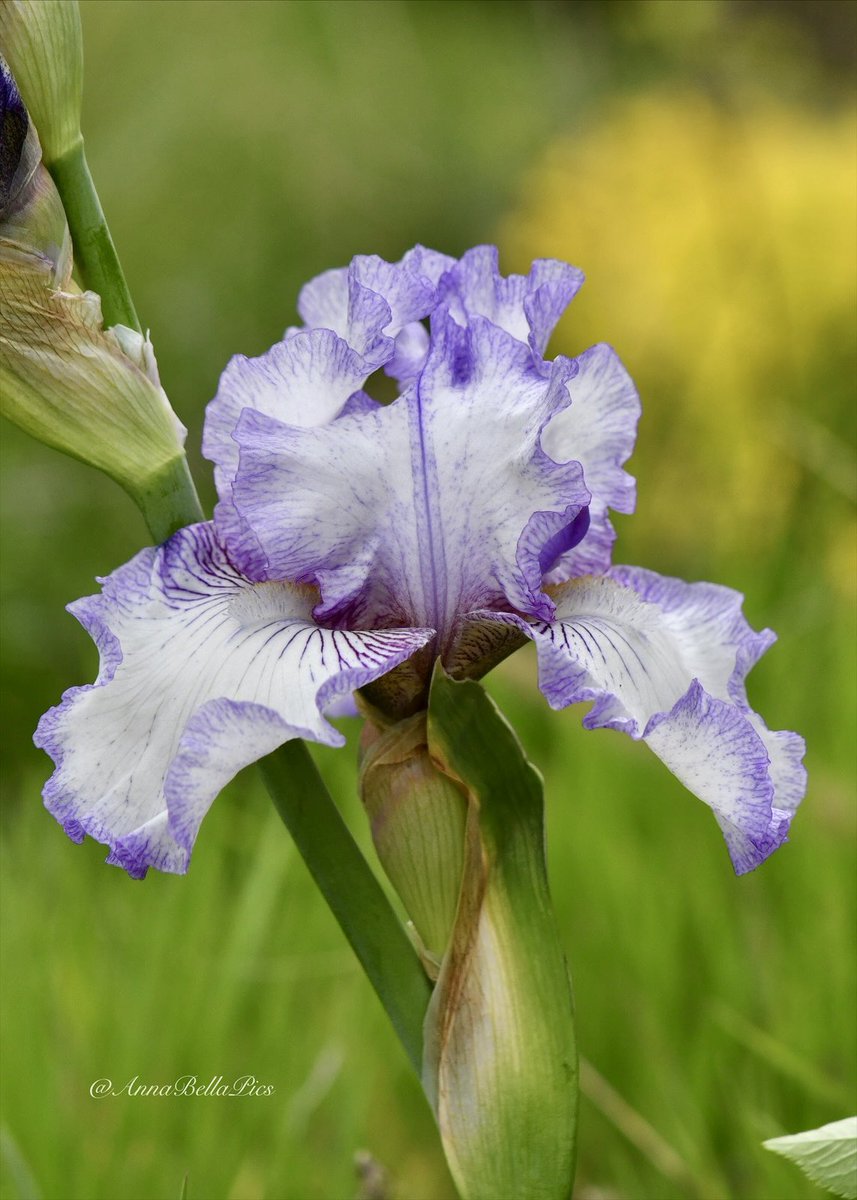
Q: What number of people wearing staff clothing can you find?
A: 0